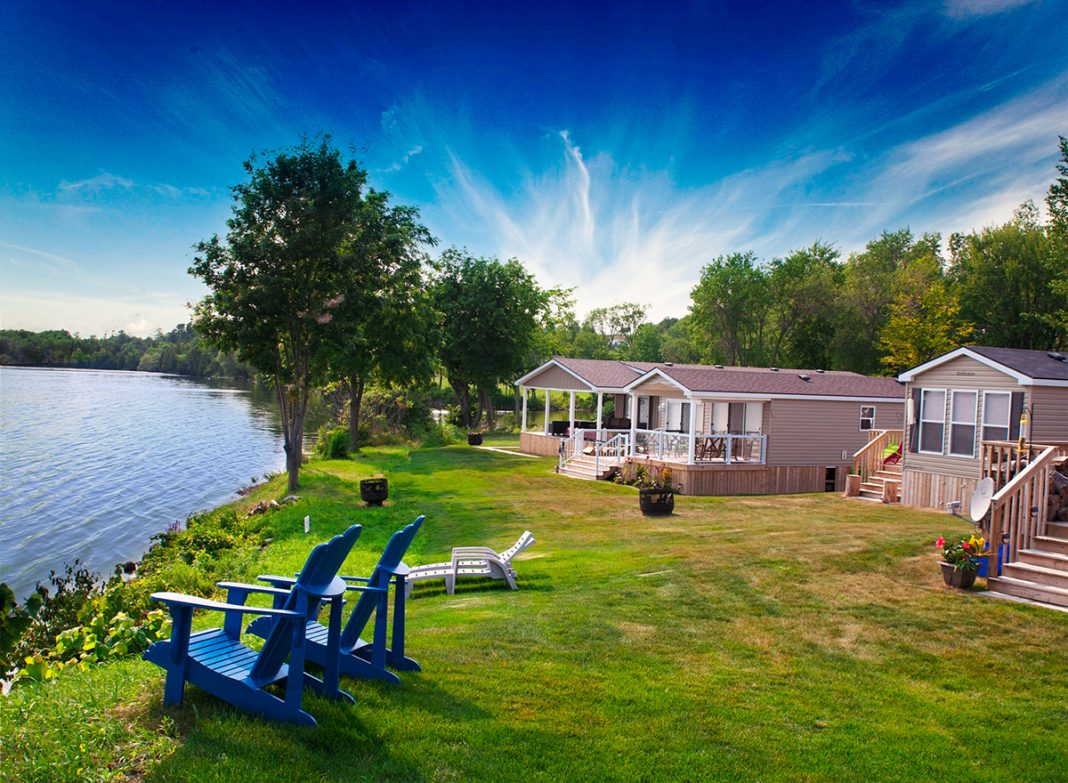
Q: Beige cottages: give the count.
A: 2